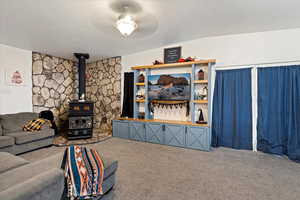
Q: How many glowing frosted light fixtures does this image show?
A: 1